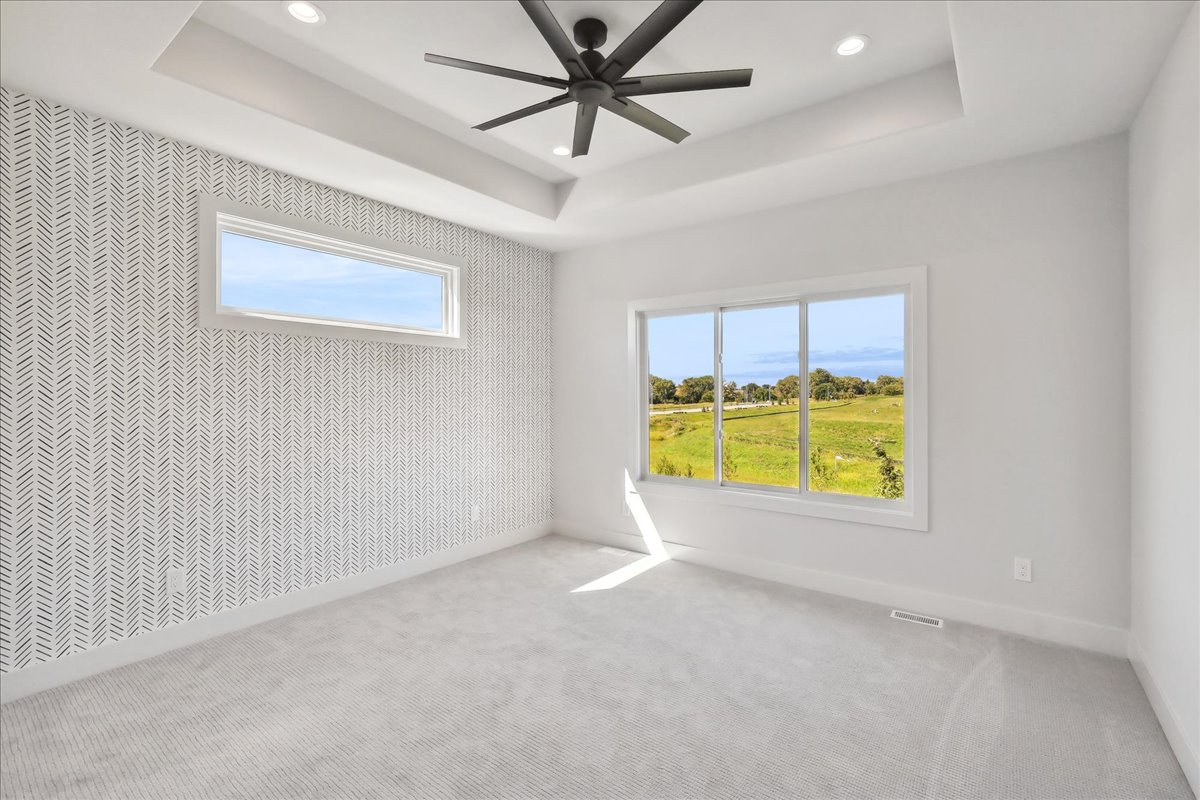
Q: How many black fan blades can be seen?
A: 7